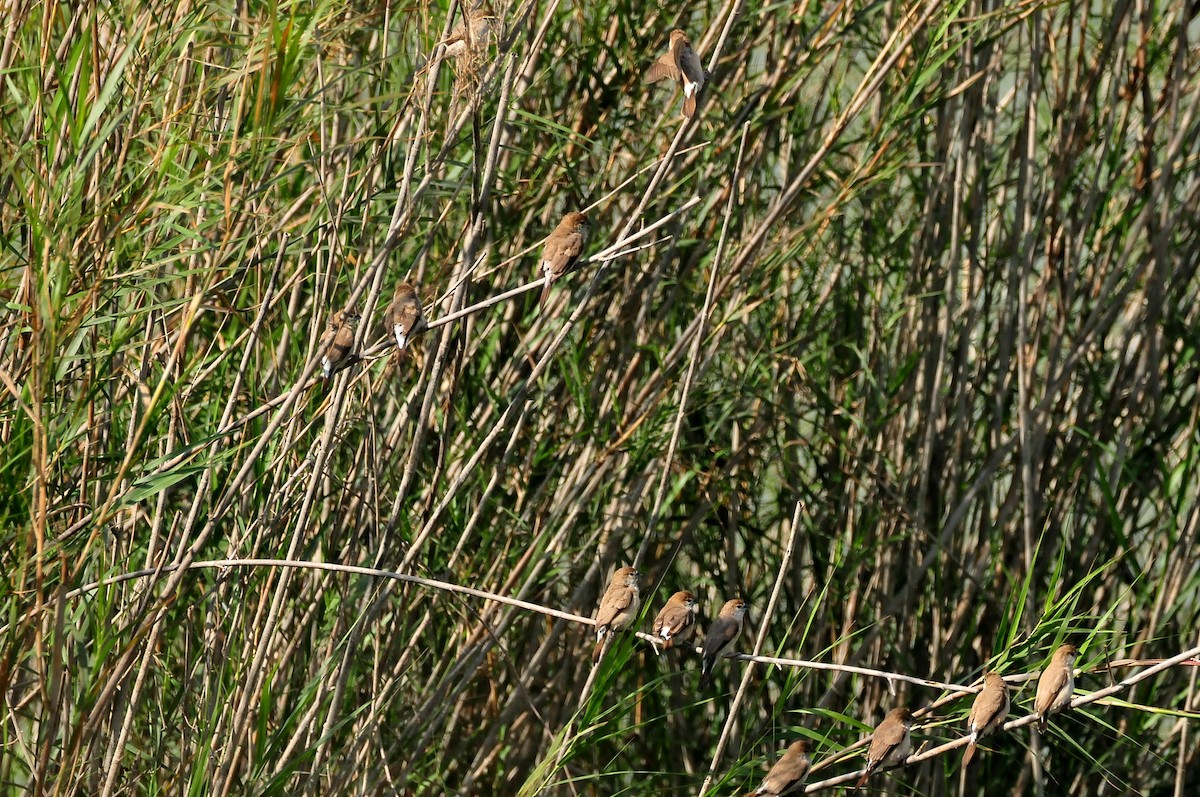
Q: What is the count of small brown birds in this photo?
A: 12